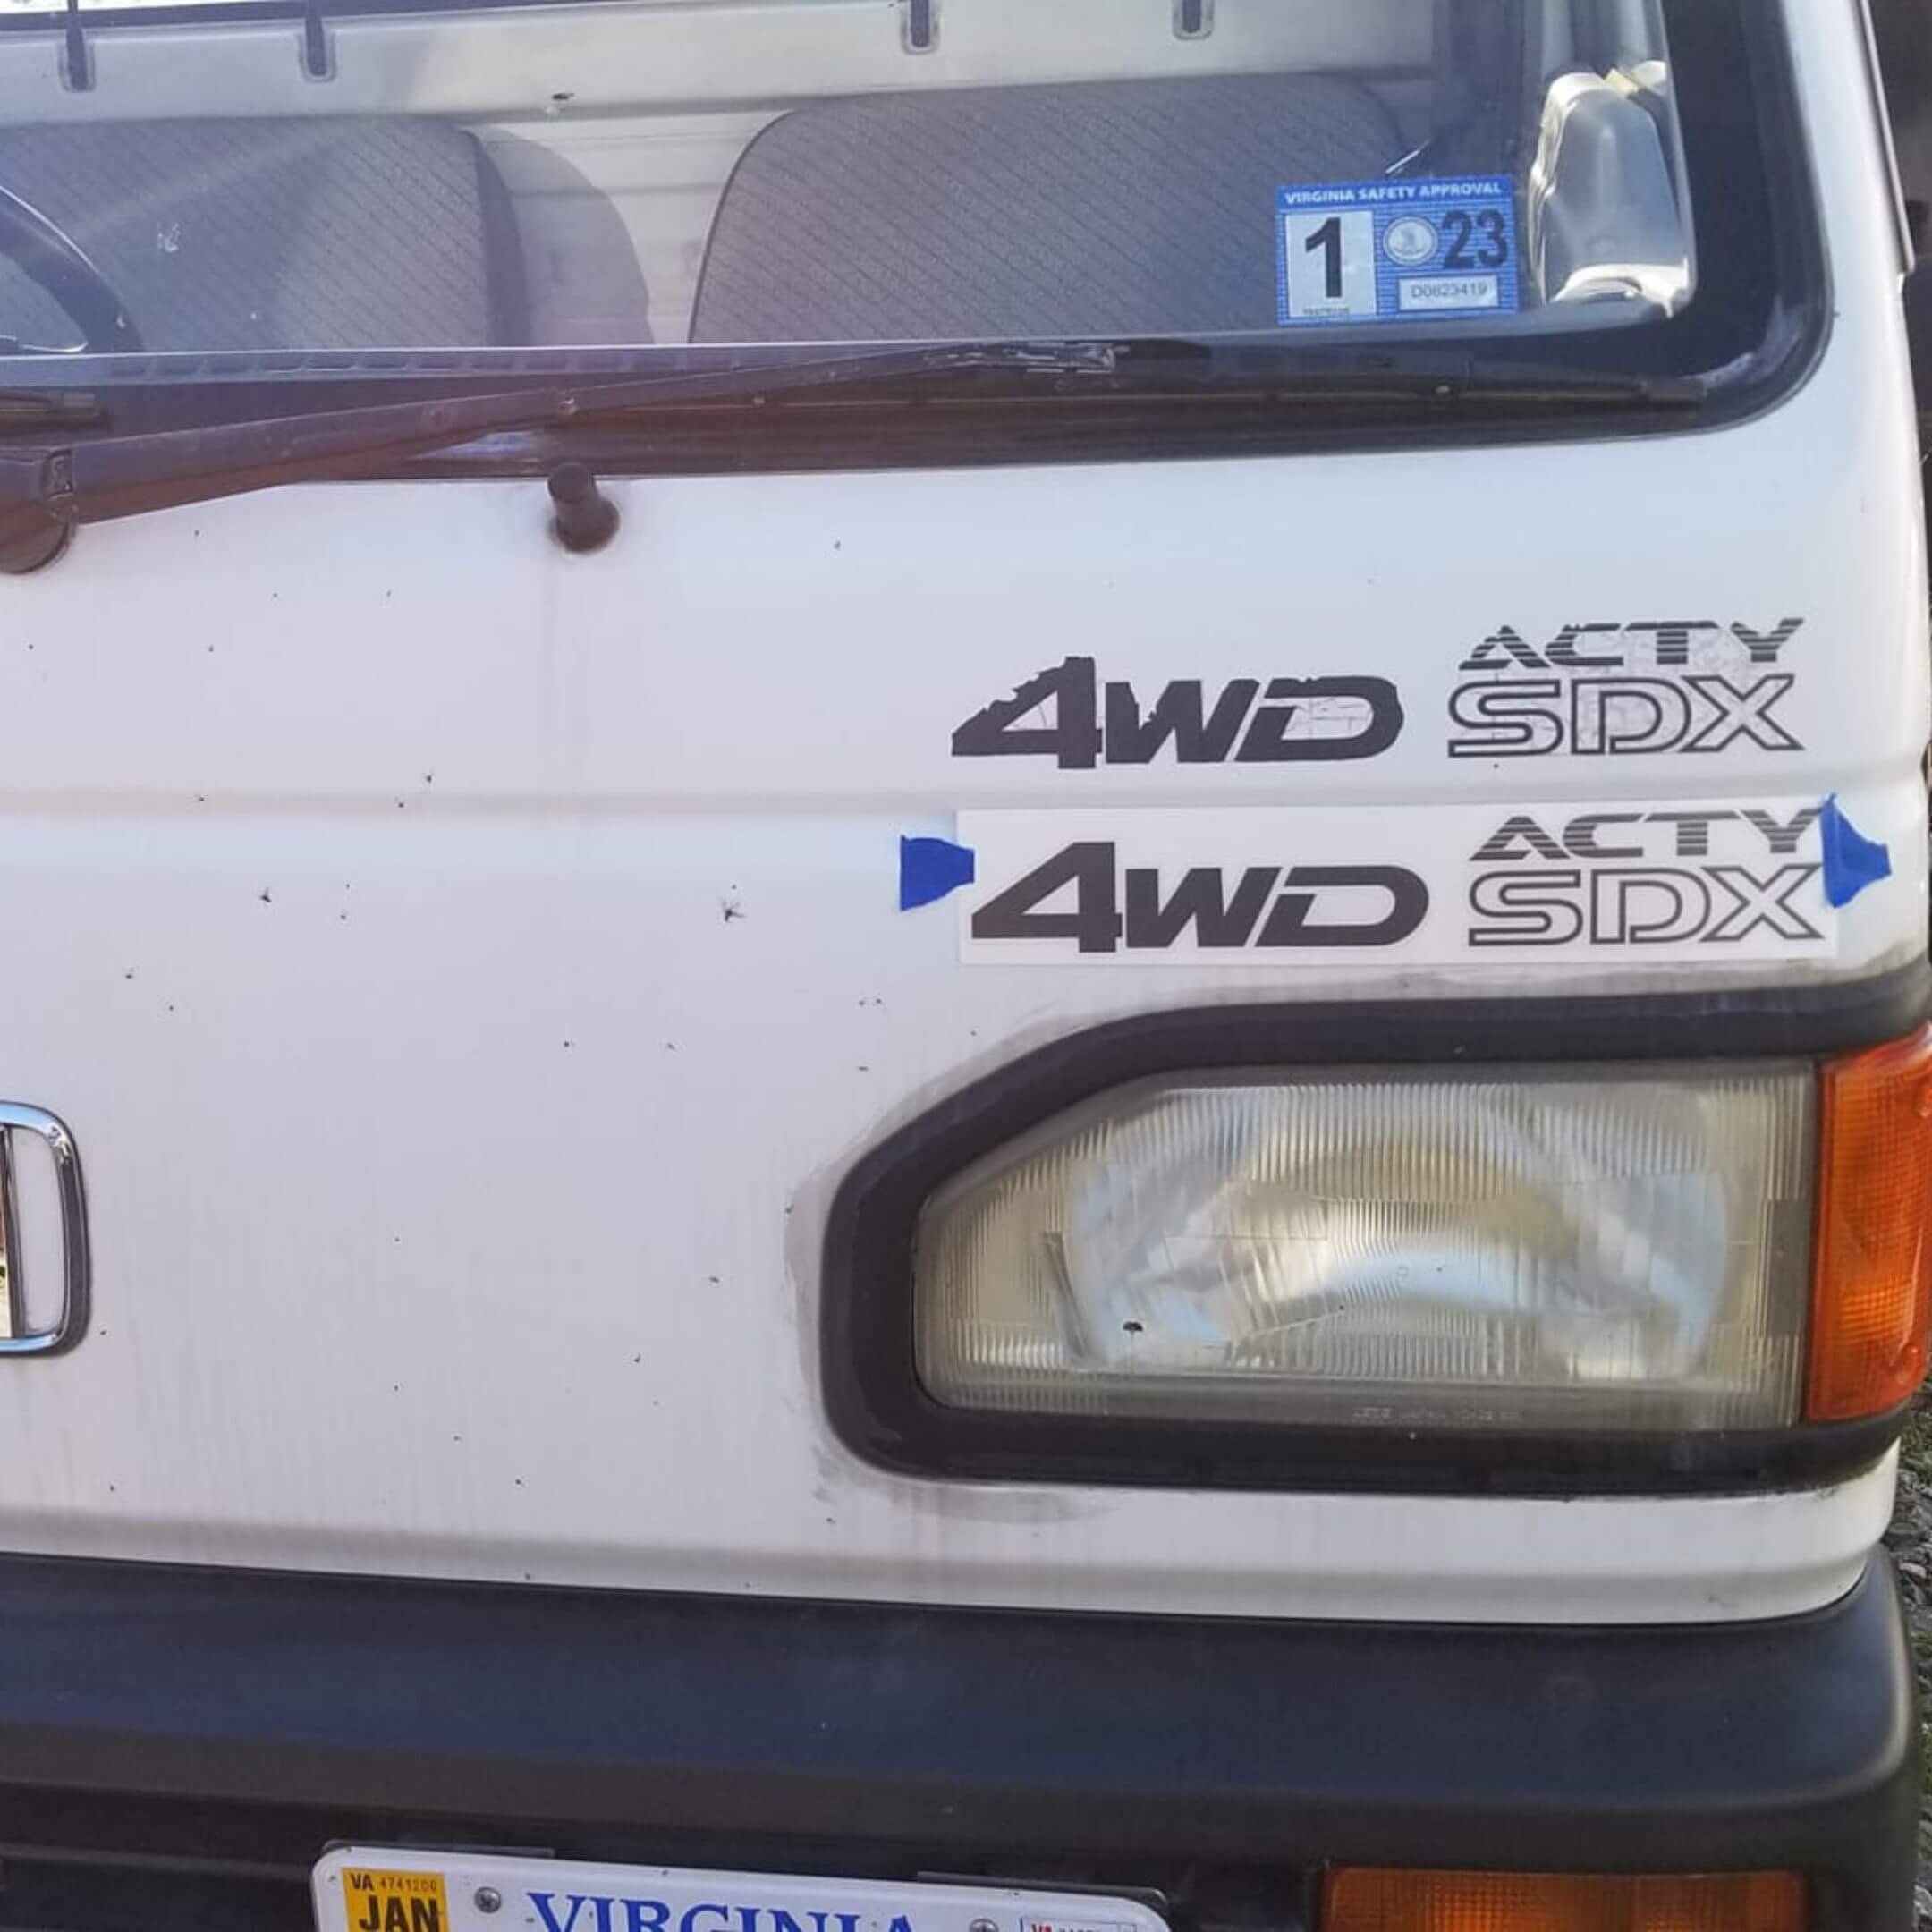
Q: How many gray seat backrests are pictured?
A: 2